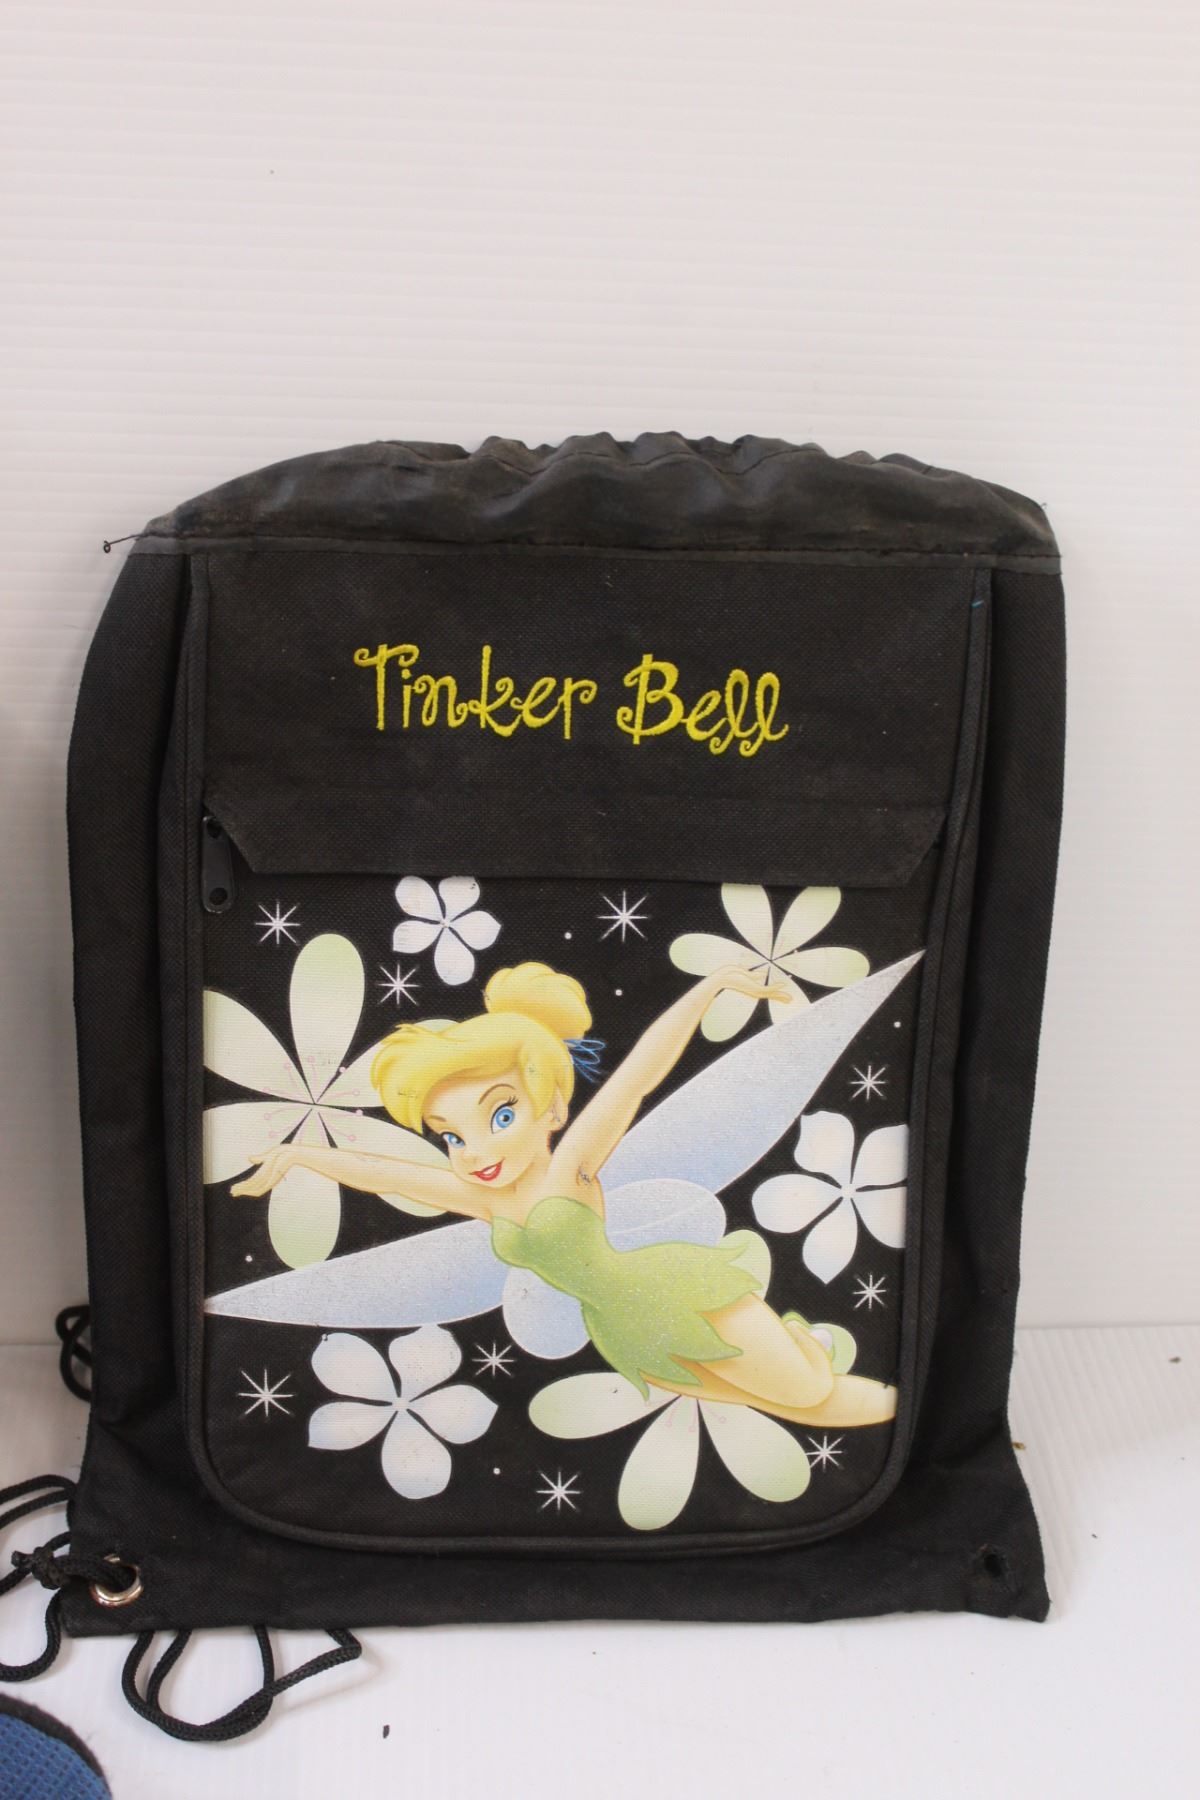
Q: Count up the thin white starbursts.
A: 9